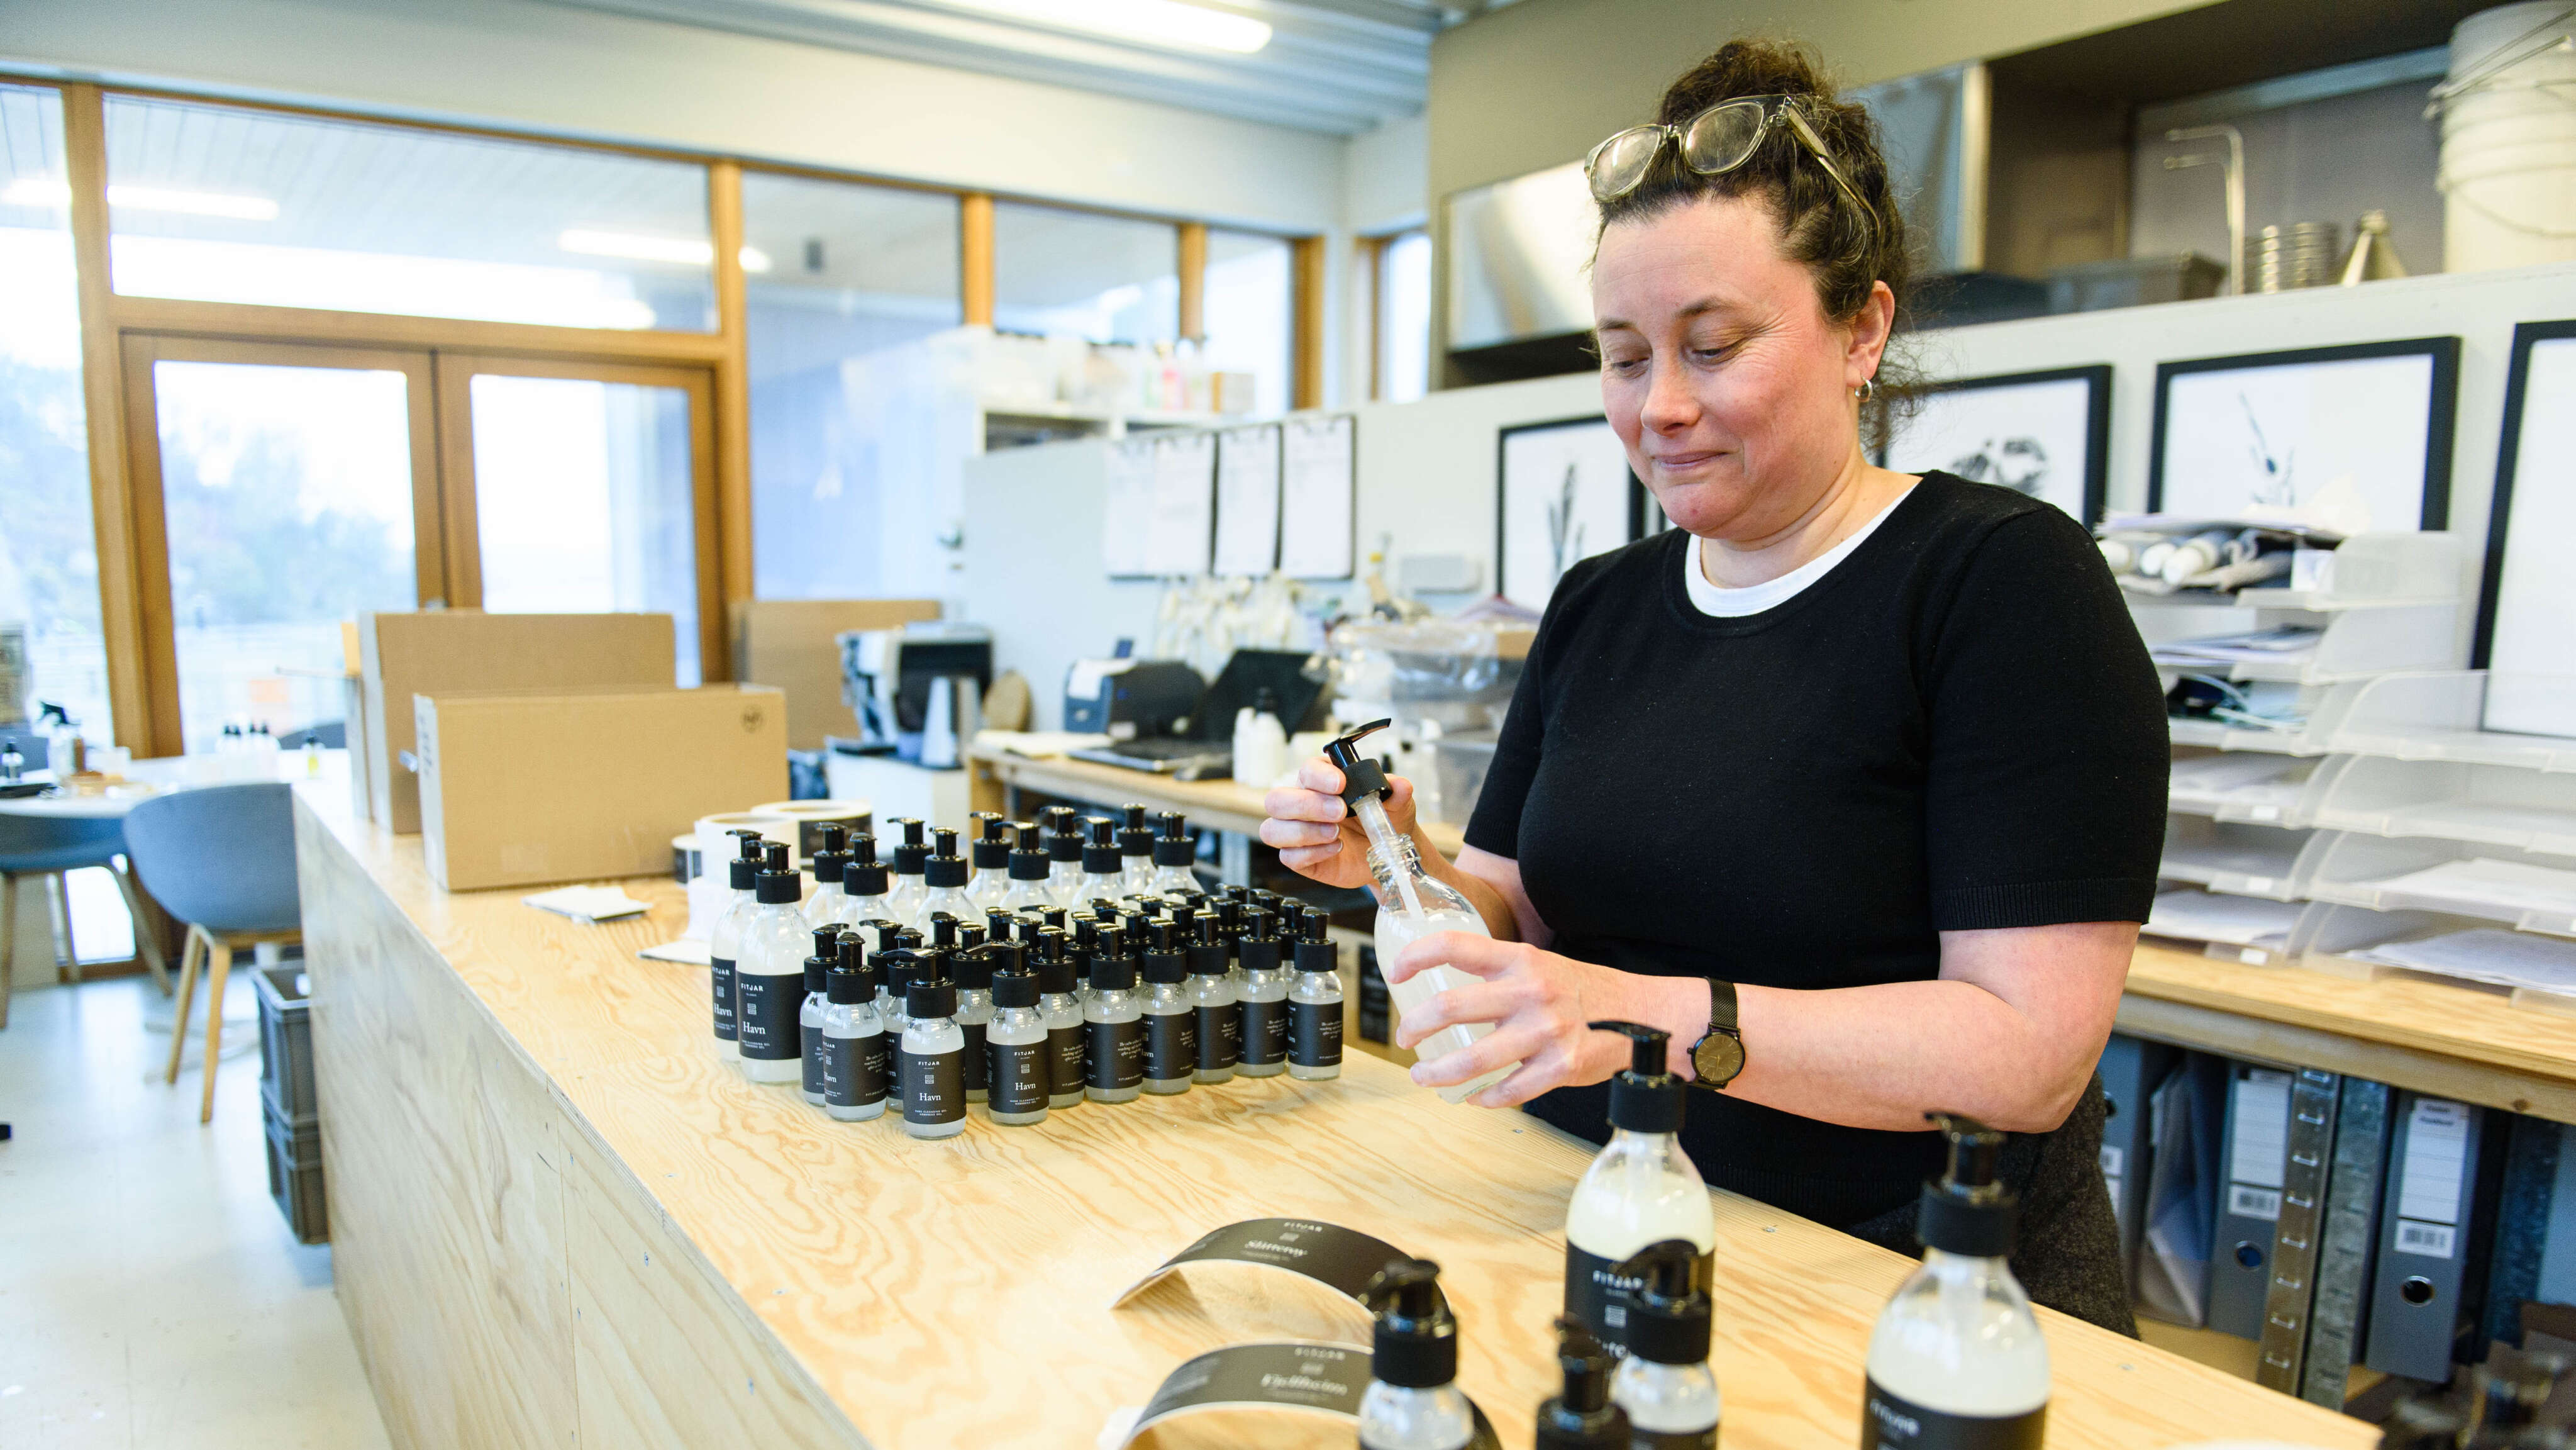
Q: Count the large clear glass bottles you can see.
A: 15